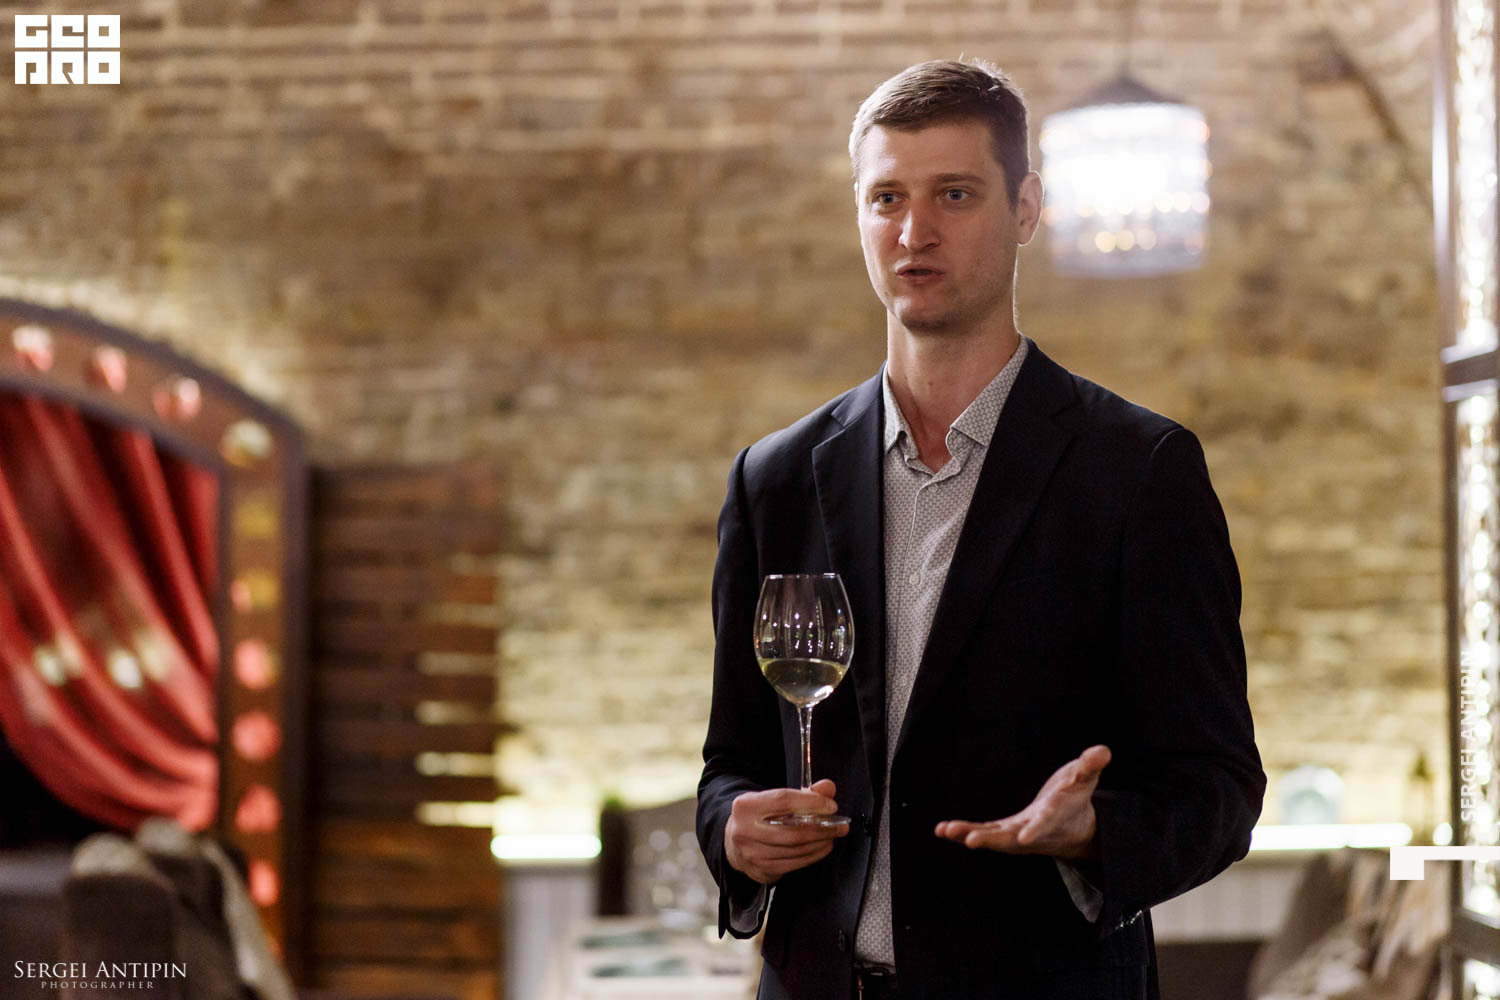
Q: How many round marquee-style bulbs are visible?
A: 10